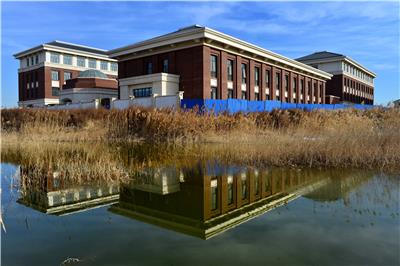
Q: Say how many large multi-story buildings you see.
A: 3